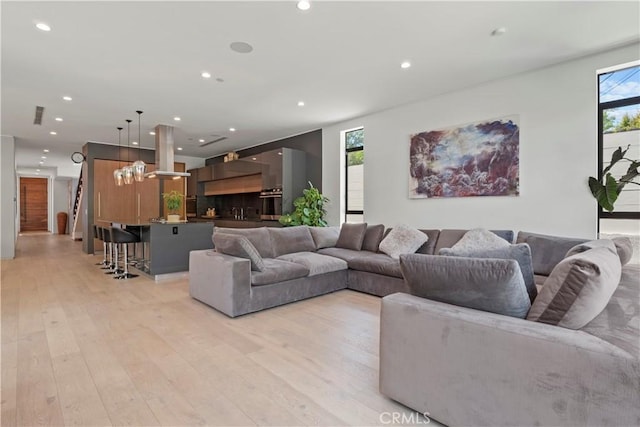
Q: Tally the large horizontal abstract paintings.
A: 1